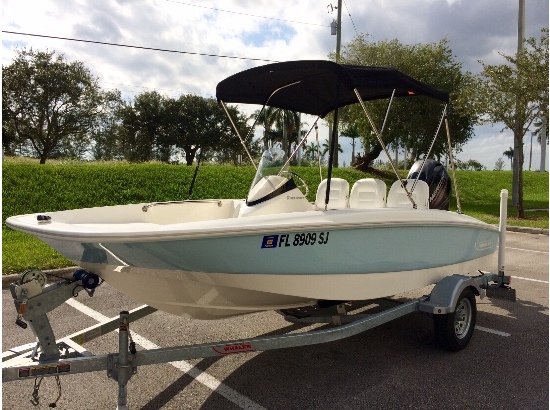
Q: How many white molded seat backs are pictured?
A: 3